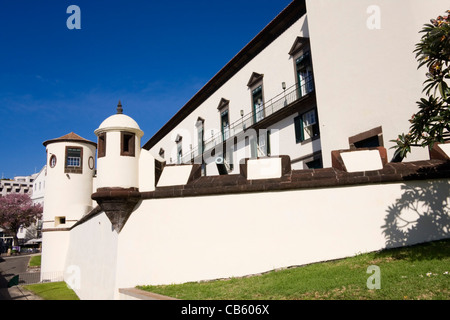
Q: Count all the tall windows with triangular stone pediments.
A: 6